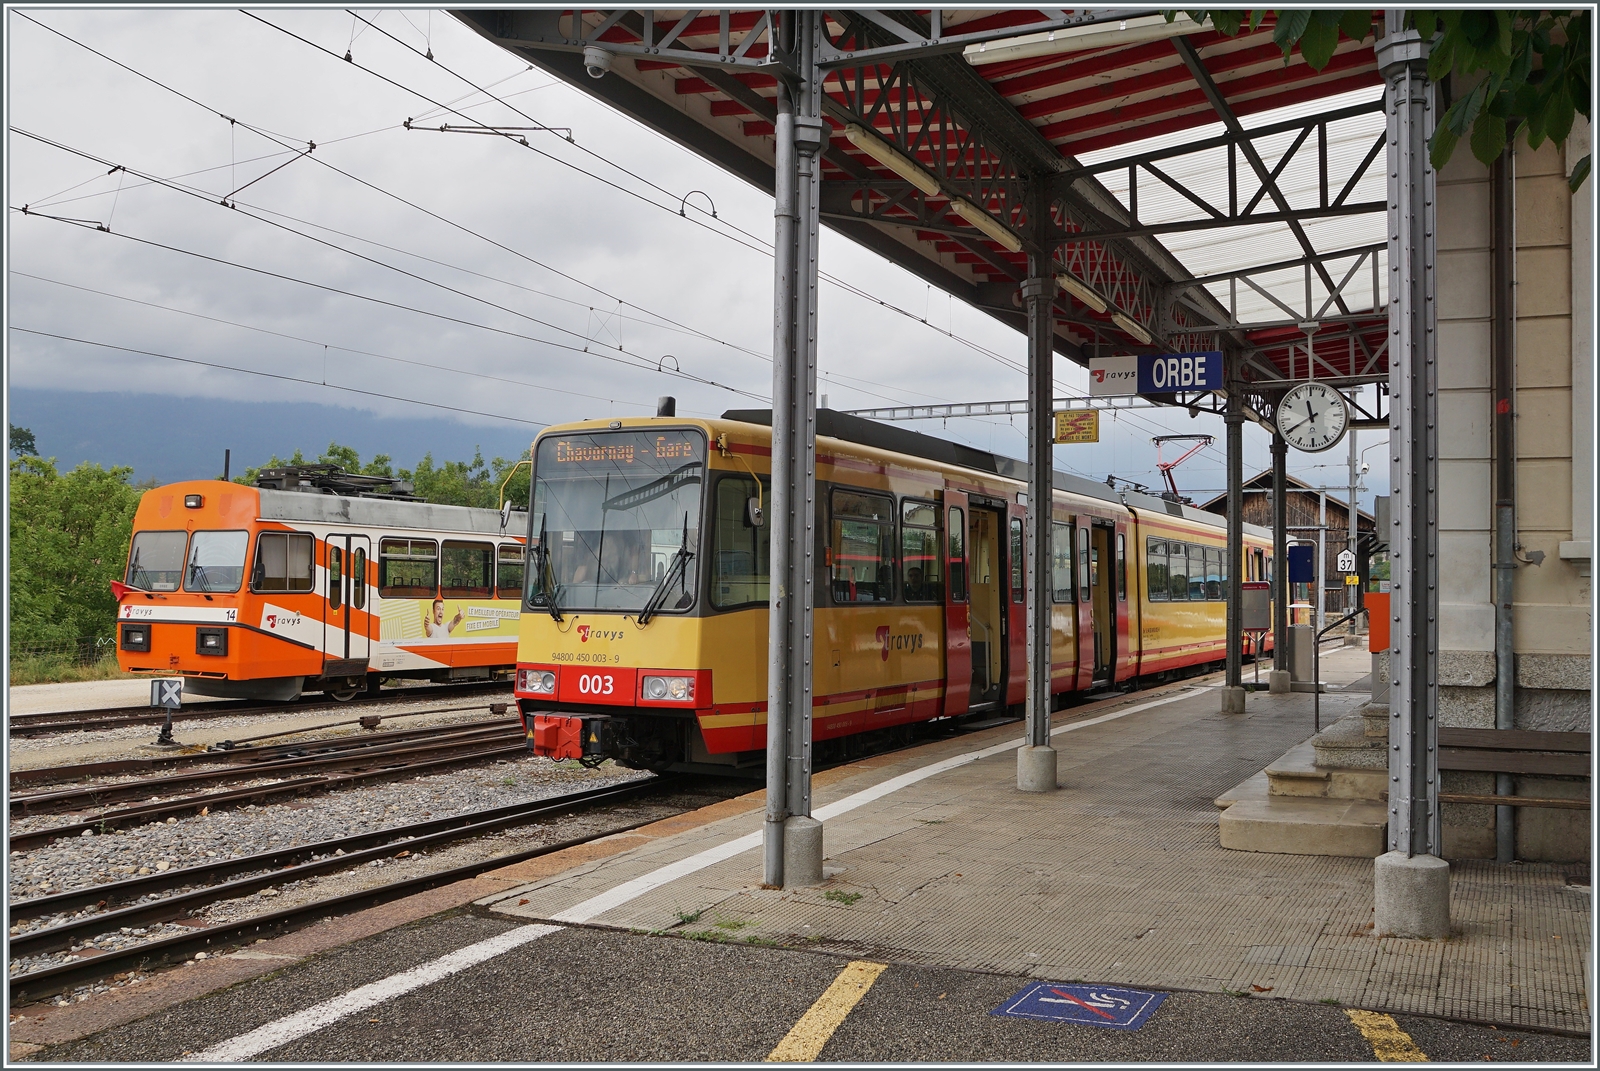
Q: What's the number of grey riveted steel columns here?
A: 5